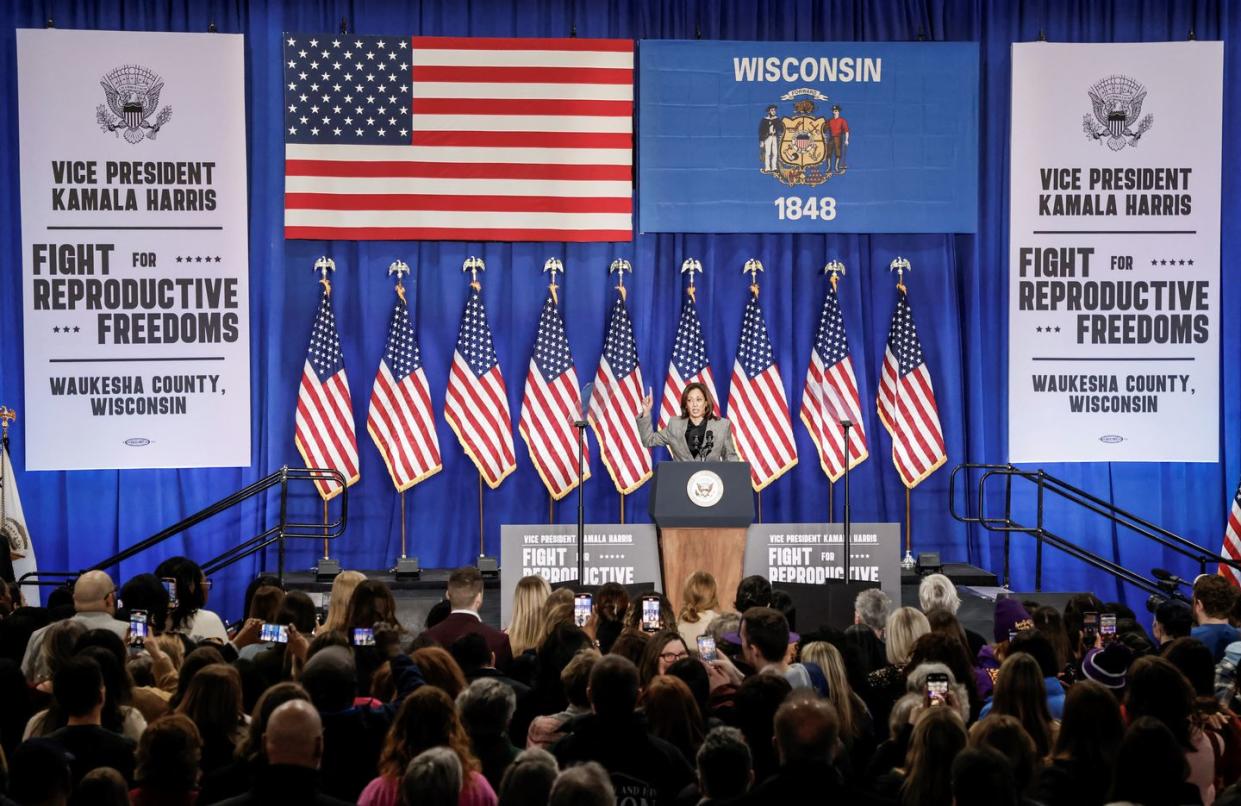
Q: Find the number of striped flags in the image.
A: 11